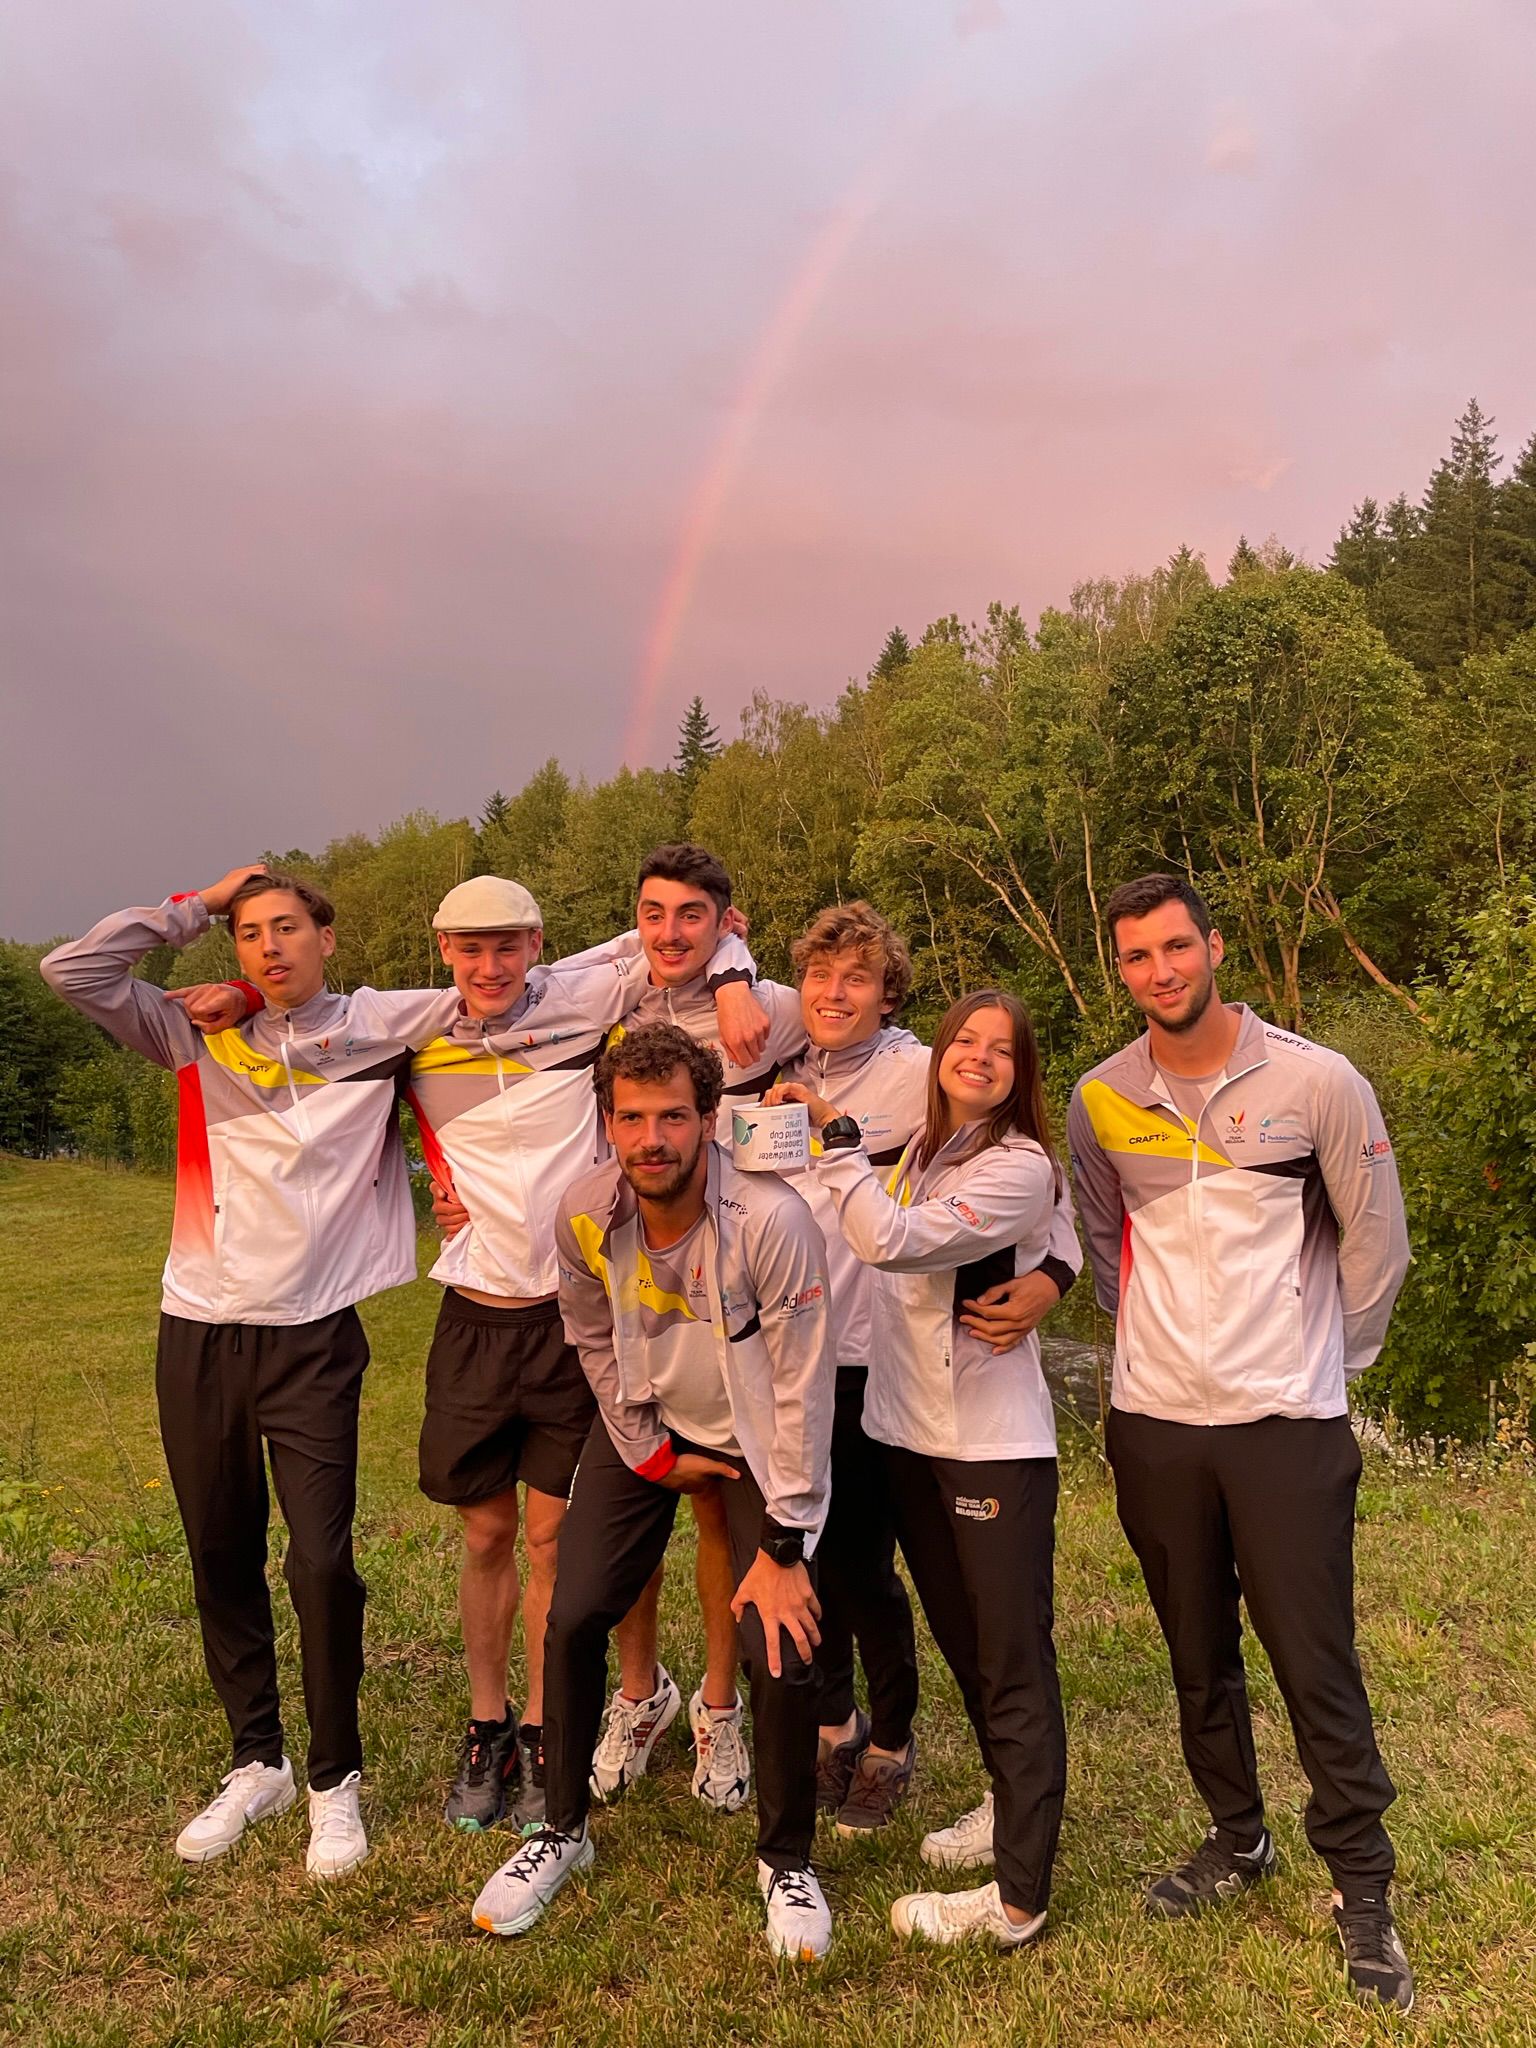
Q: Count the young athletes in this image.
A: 7